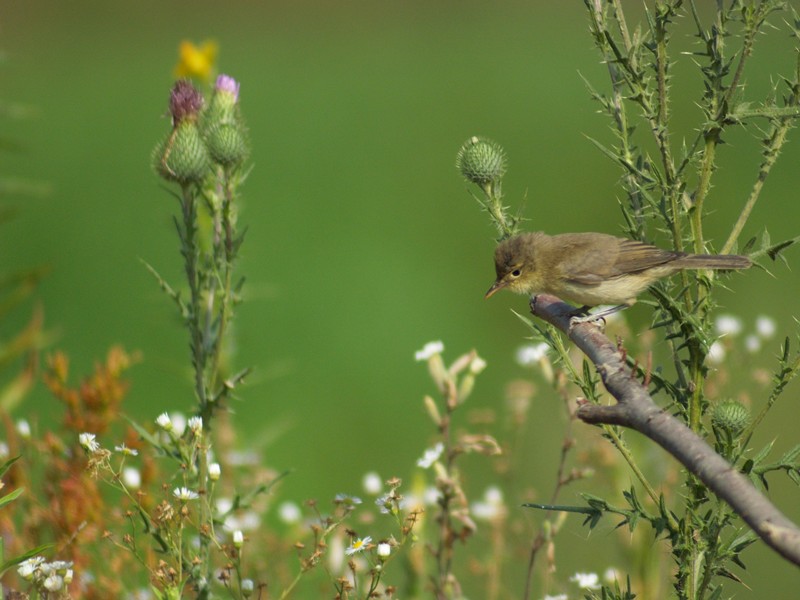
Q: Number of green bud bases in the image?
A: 4